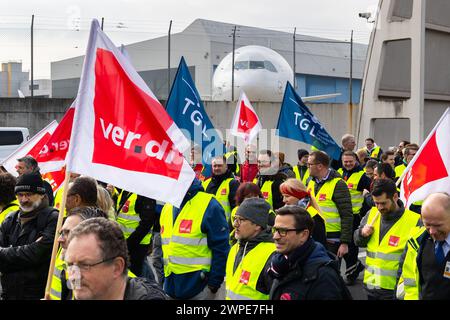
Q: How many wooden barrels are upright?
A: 0